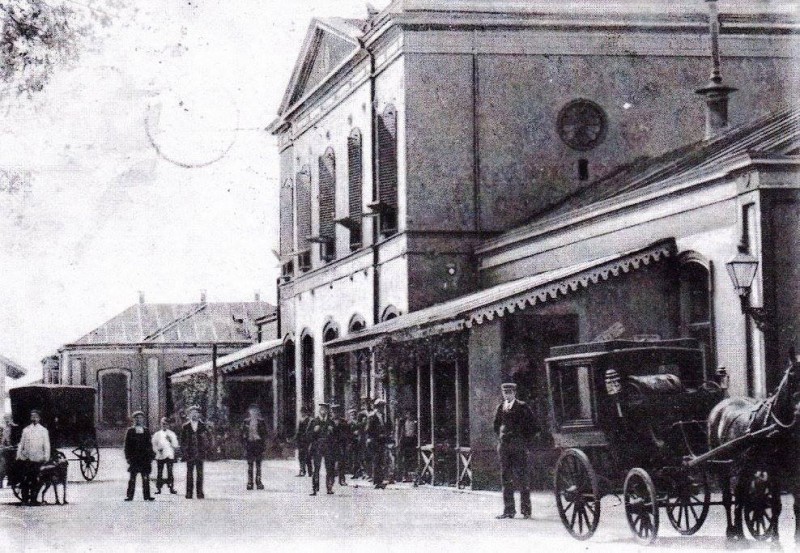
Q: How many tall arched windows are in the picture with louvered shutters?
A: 5